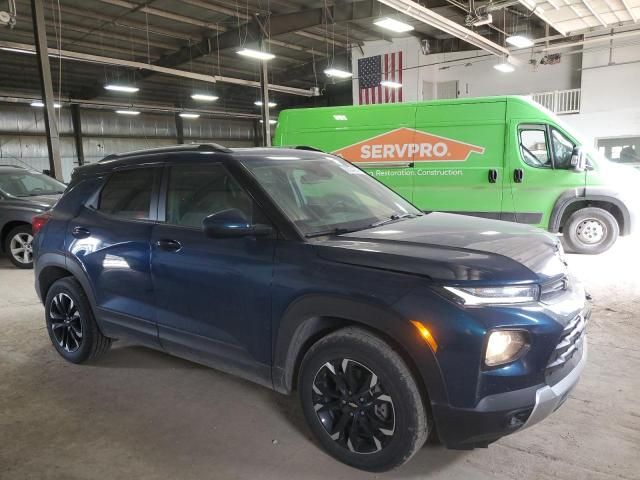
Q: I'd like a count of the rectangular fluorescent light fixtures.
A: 13